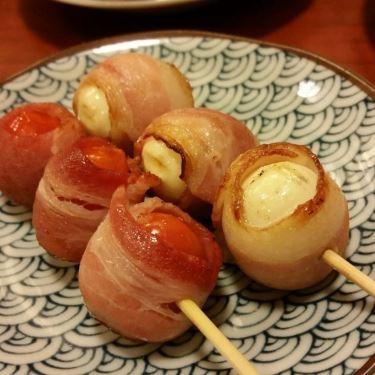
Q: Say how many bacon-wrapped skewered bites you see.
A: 6